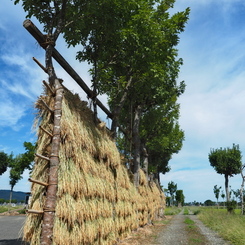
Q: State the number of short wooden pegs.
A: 7